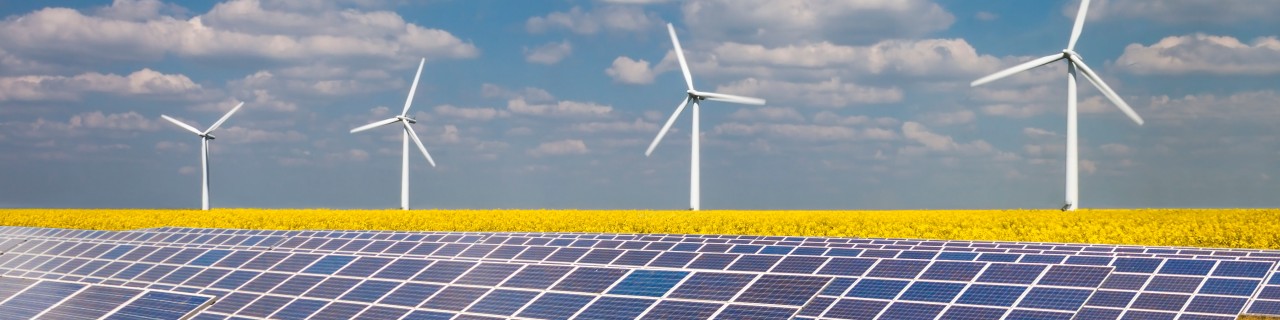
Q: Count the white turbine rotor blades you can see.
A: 12